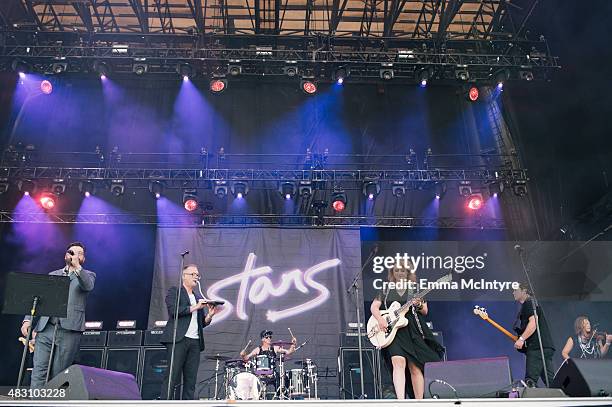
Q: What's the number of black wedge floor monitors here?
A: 3